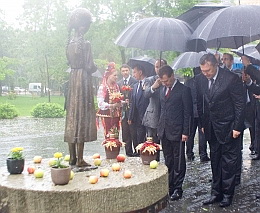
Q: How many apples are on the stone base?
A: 14